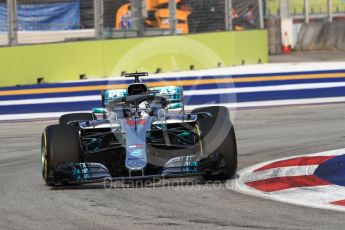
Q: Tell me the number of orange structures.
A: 1